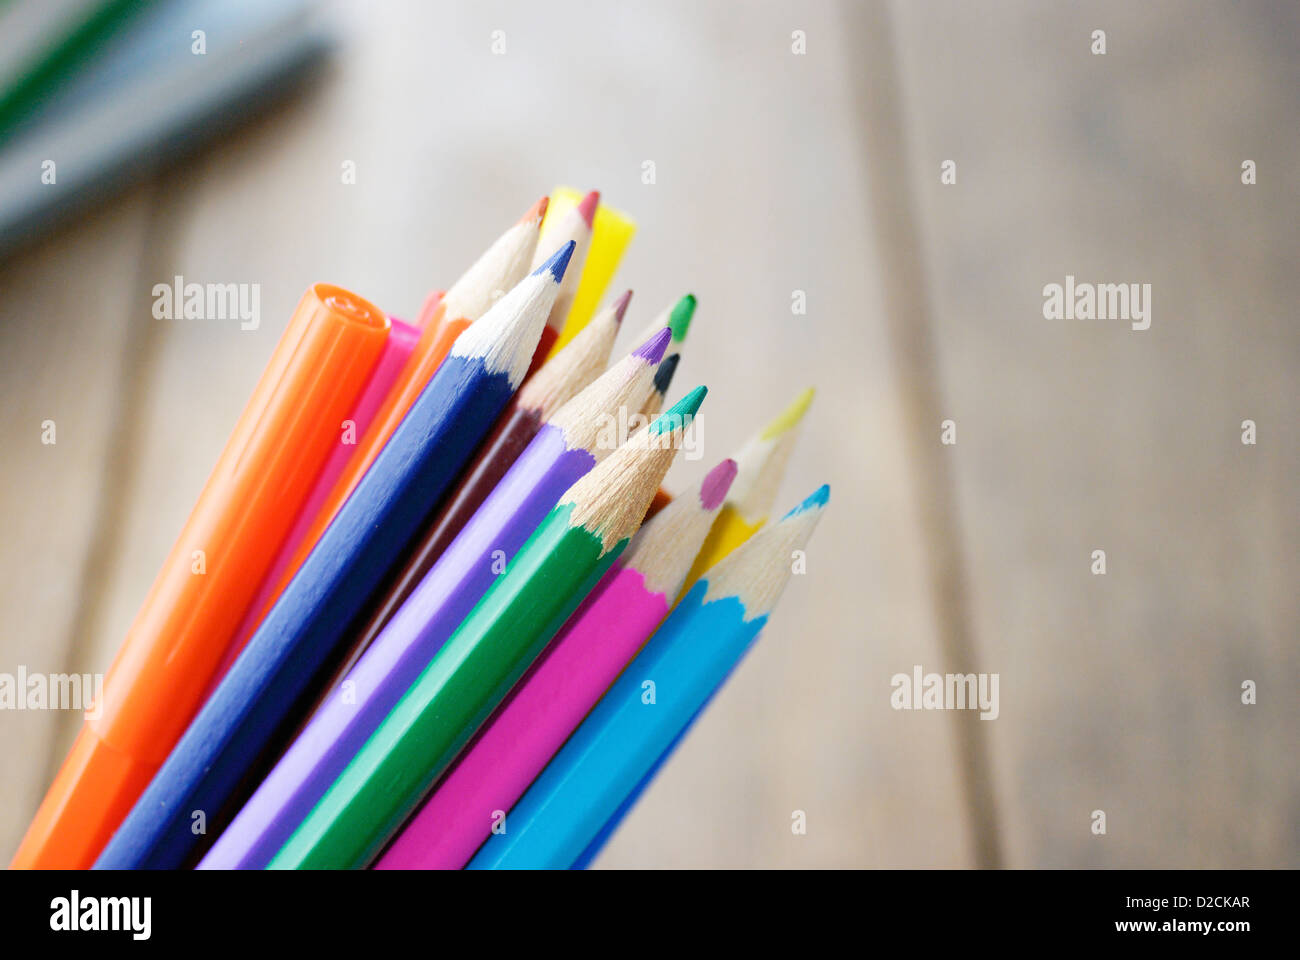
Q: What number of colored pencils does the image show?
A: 11